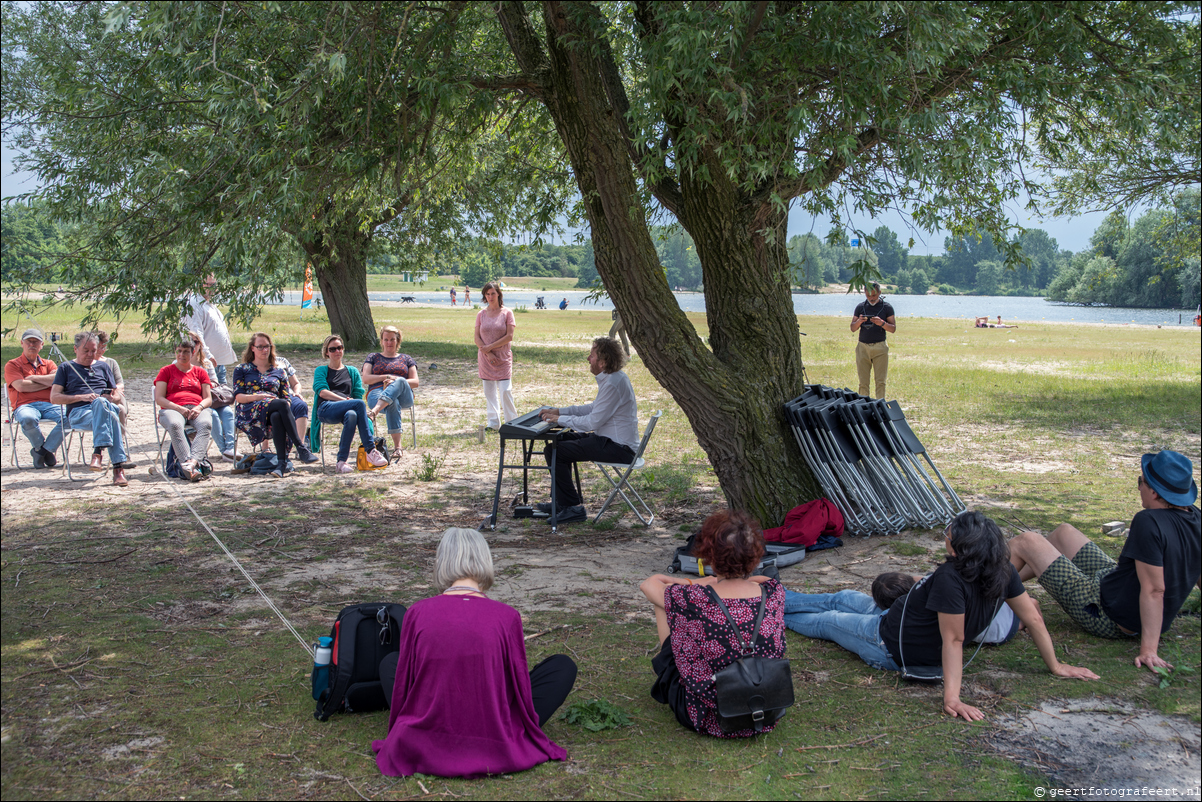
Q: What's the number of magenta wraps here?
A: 1